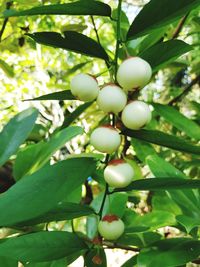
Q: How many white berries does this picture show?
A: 7